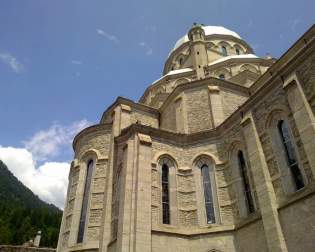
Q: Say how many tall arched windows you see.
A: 5